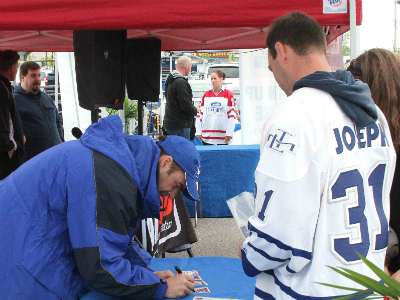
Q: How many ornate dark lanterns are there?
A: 0